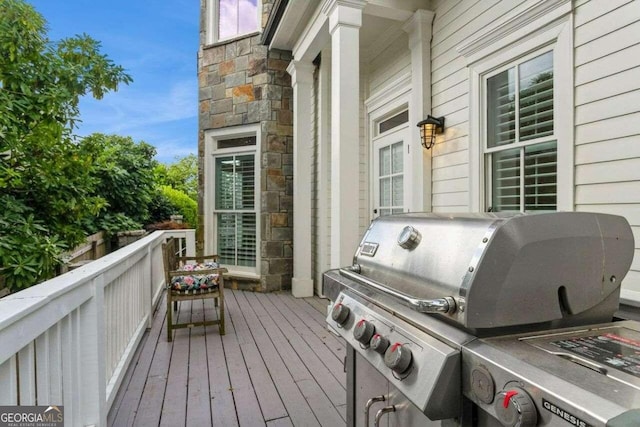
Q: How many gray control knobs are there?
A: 5